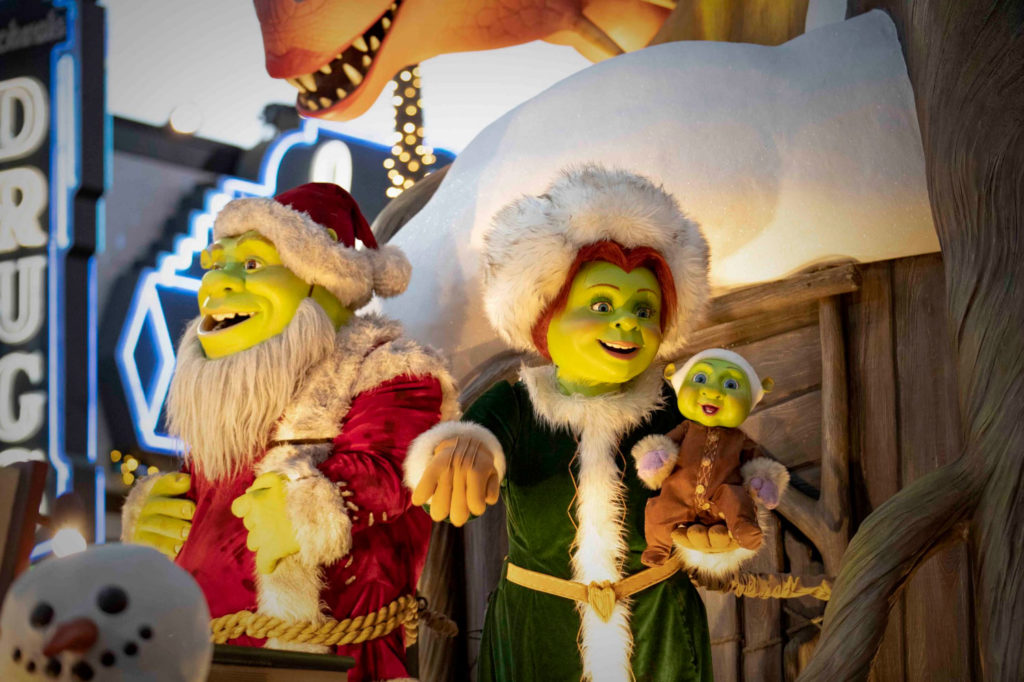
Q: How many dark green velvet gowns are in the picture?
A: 1